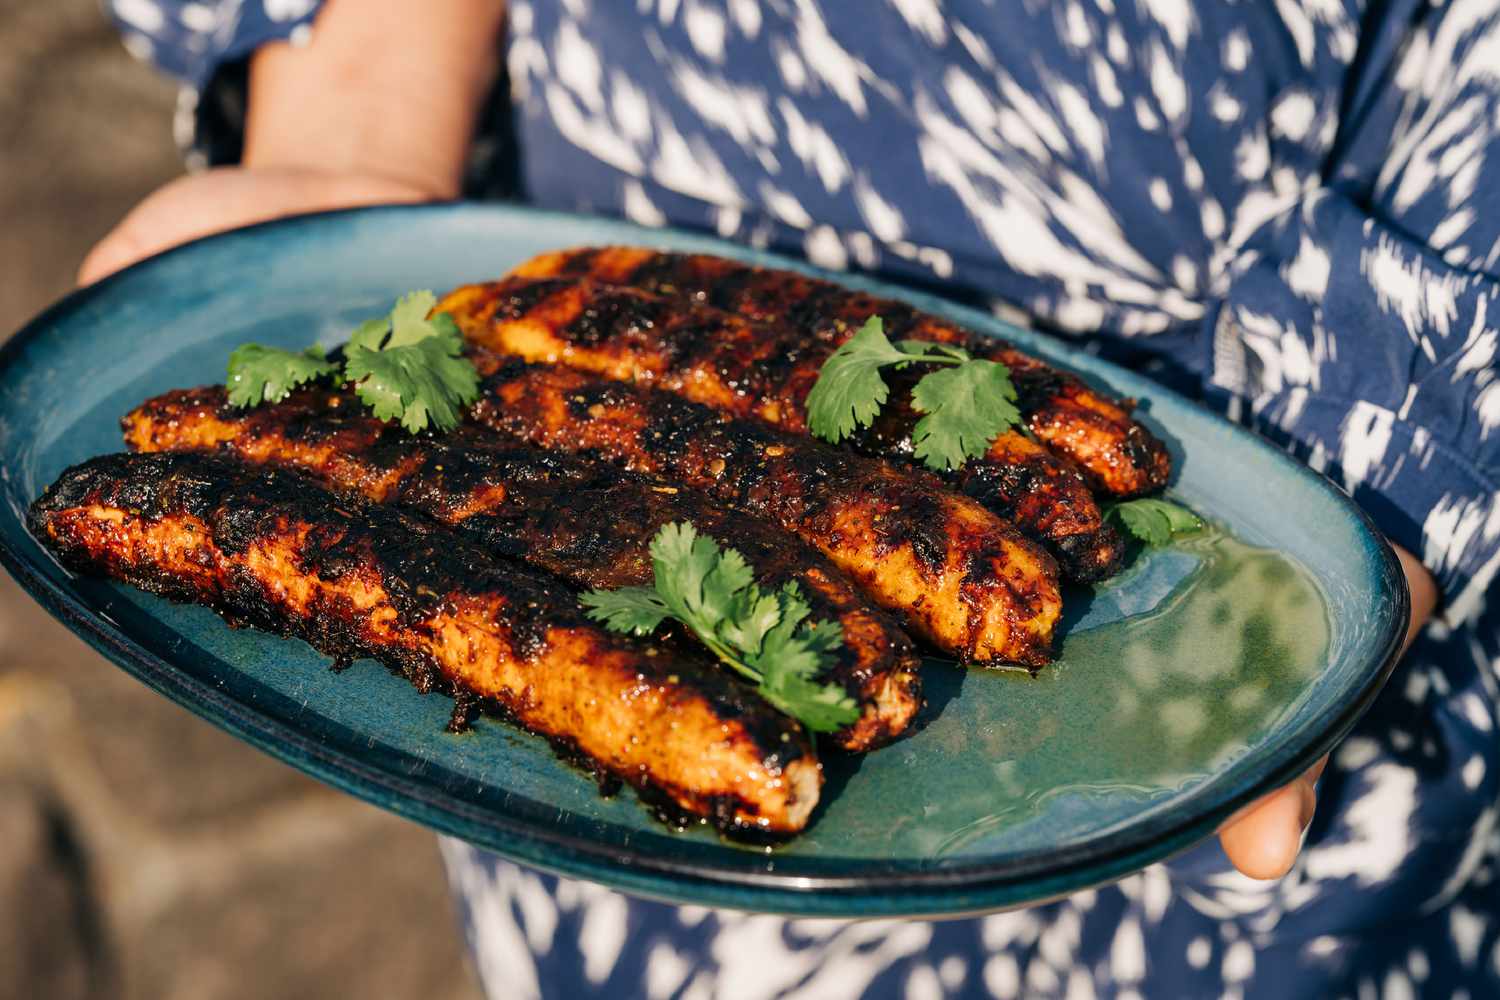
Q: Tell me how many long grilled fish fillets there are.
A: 5